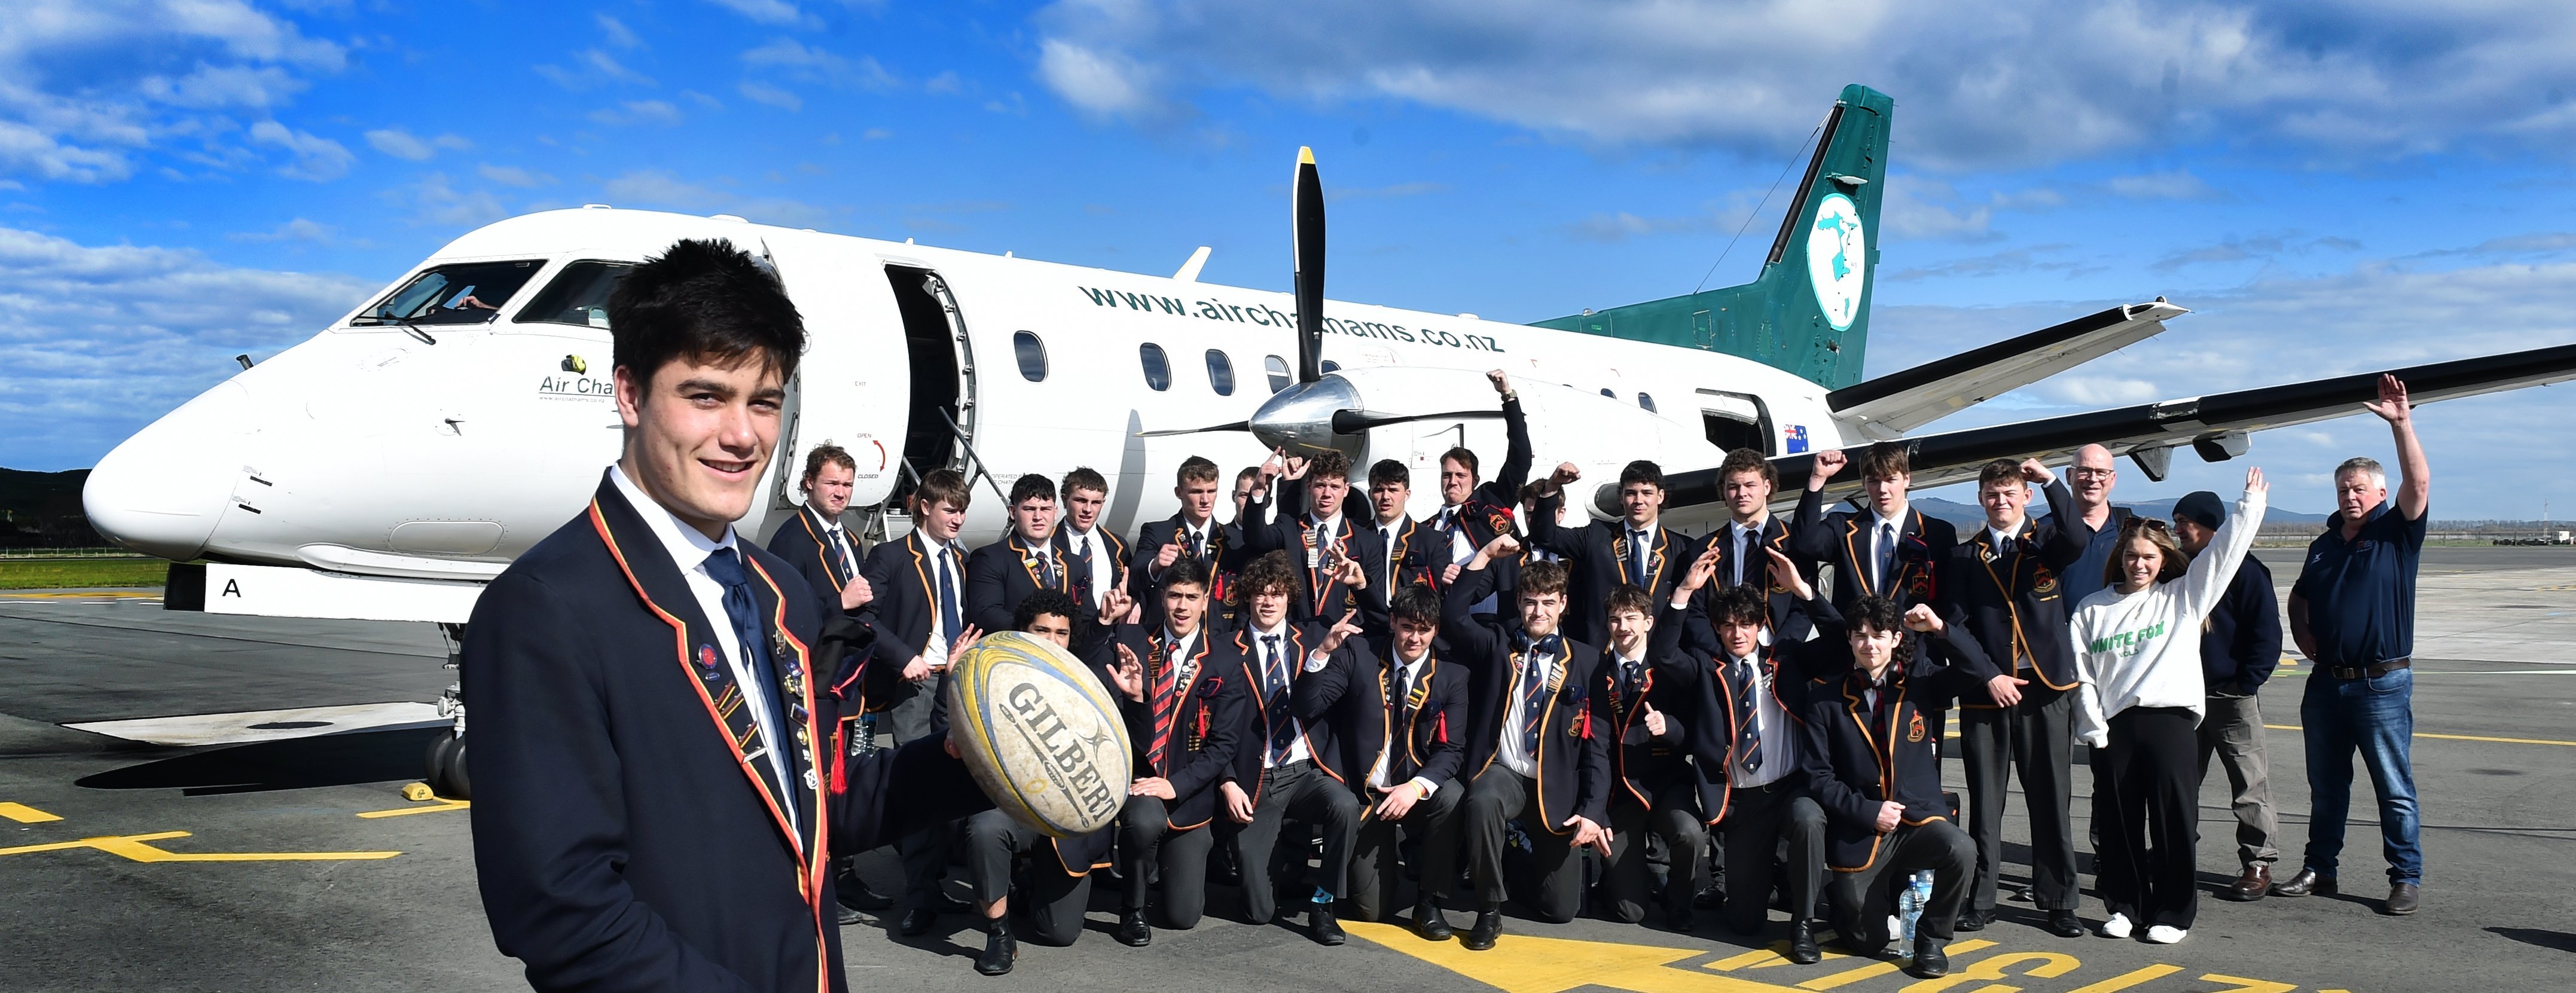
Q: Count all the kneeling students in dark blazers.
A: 8